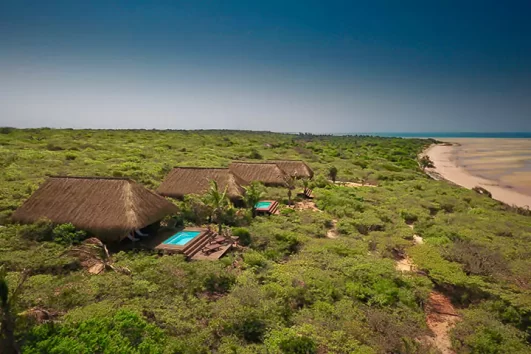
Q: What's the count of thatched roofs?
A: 4